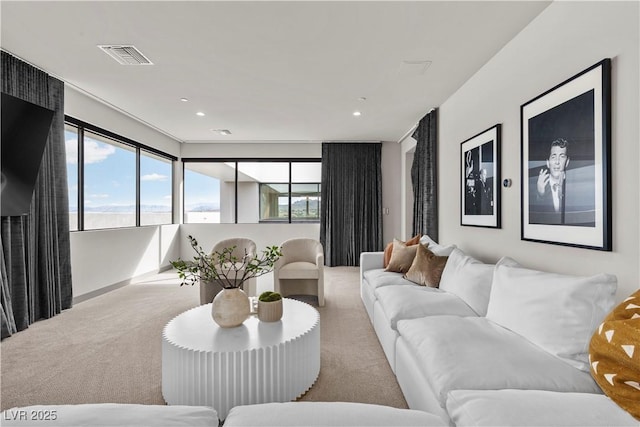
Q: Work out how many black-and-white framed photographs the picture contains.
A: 2